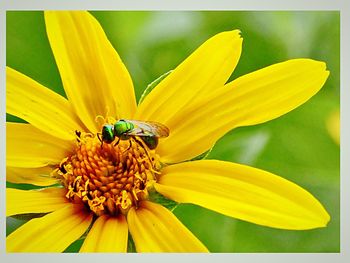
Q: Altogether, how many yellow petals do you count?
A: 11